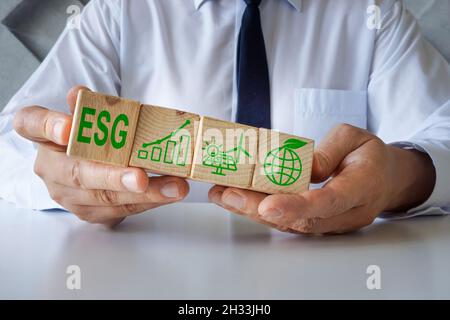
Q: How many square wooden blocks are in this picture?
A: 4